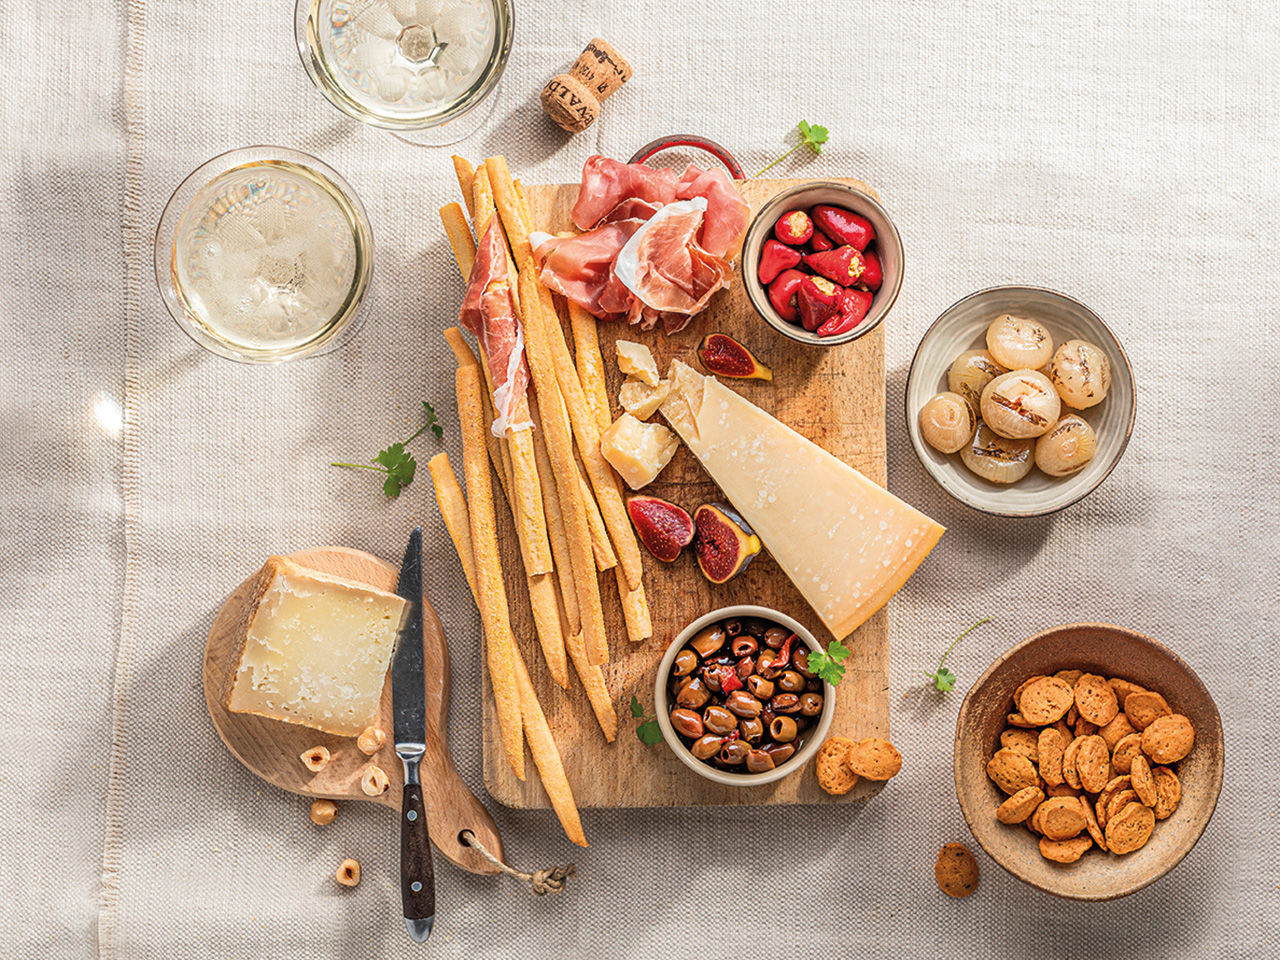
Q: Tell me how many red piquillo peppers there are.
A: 9